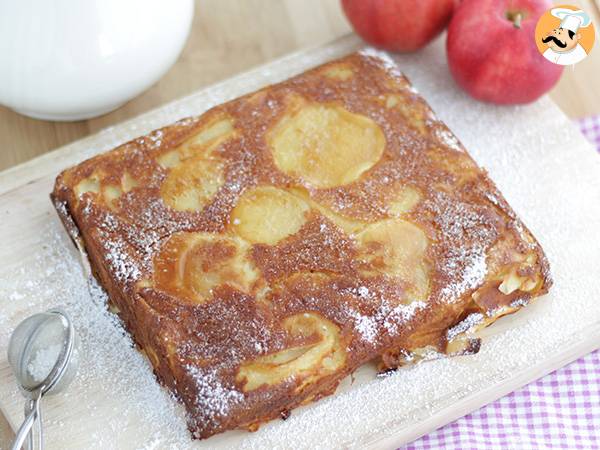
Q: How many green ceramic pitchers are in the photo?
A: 0